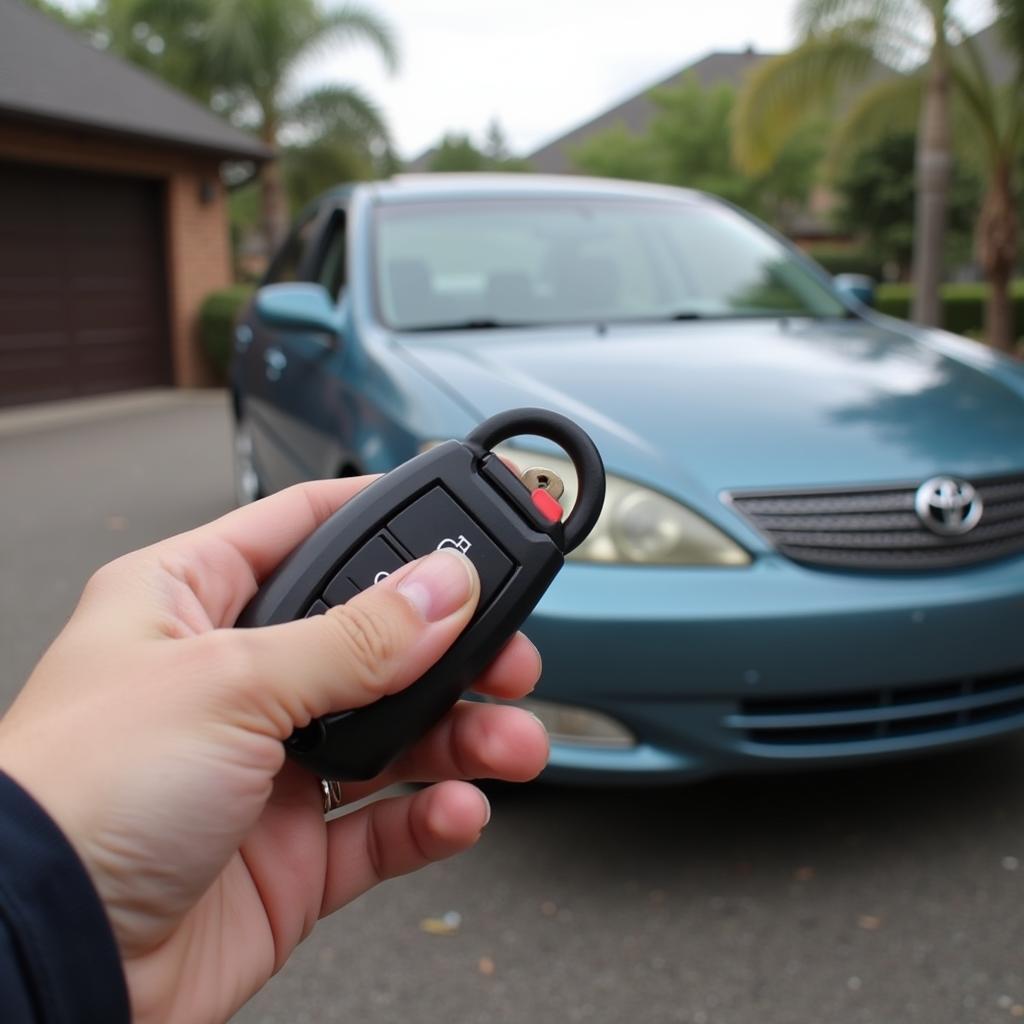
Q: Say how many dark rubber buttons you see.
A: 3